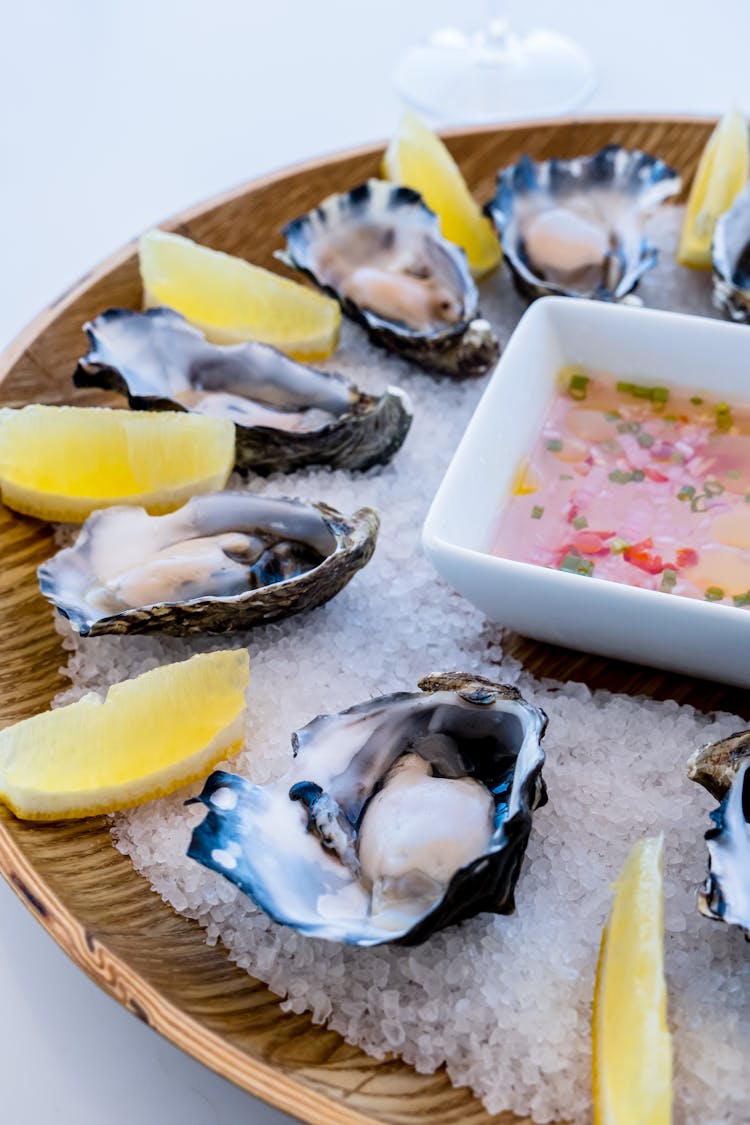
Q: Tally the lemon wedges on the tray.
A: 6